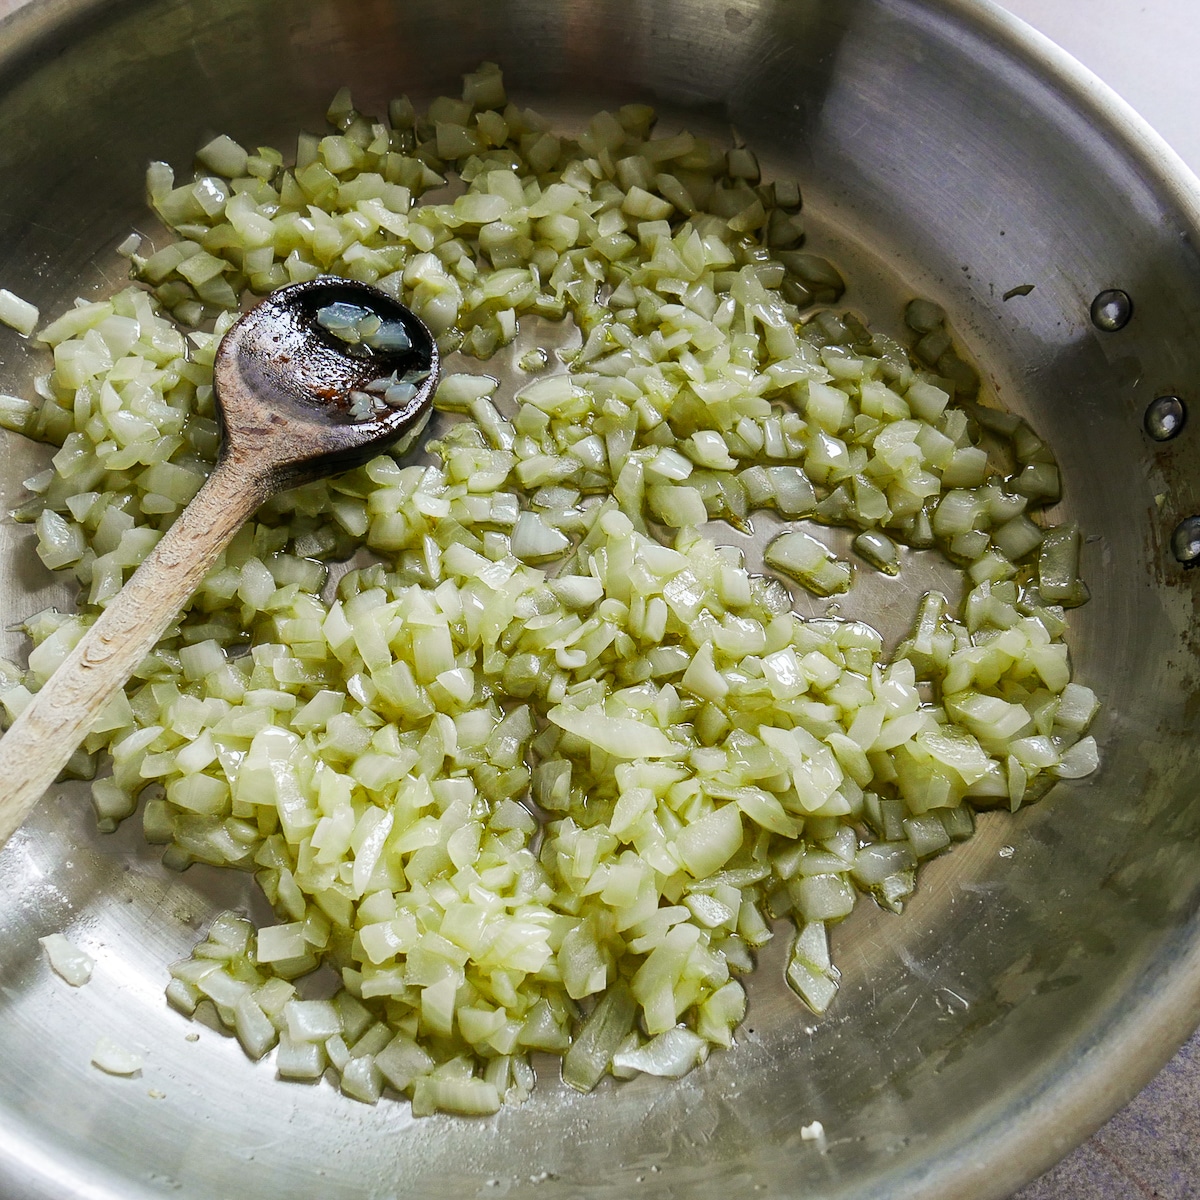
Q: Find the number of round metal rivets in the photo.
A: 3